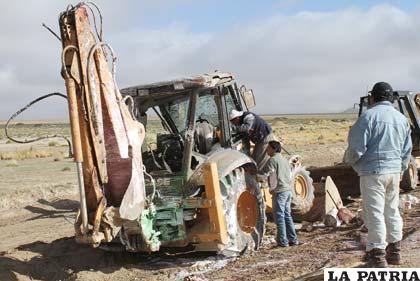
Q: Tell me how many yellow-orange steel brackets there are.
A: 1